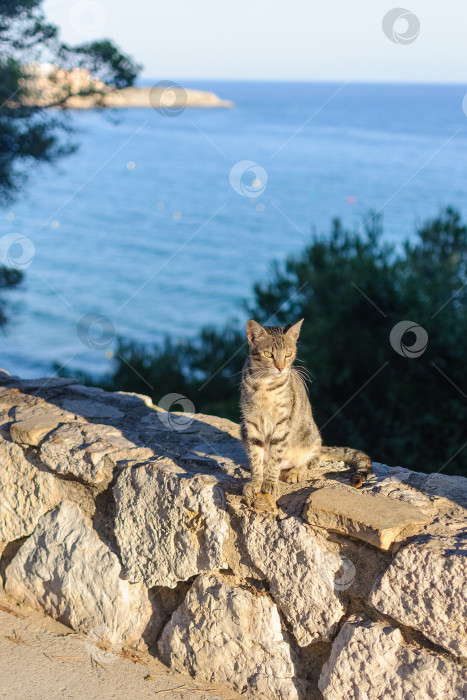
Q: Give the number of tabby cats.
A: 1